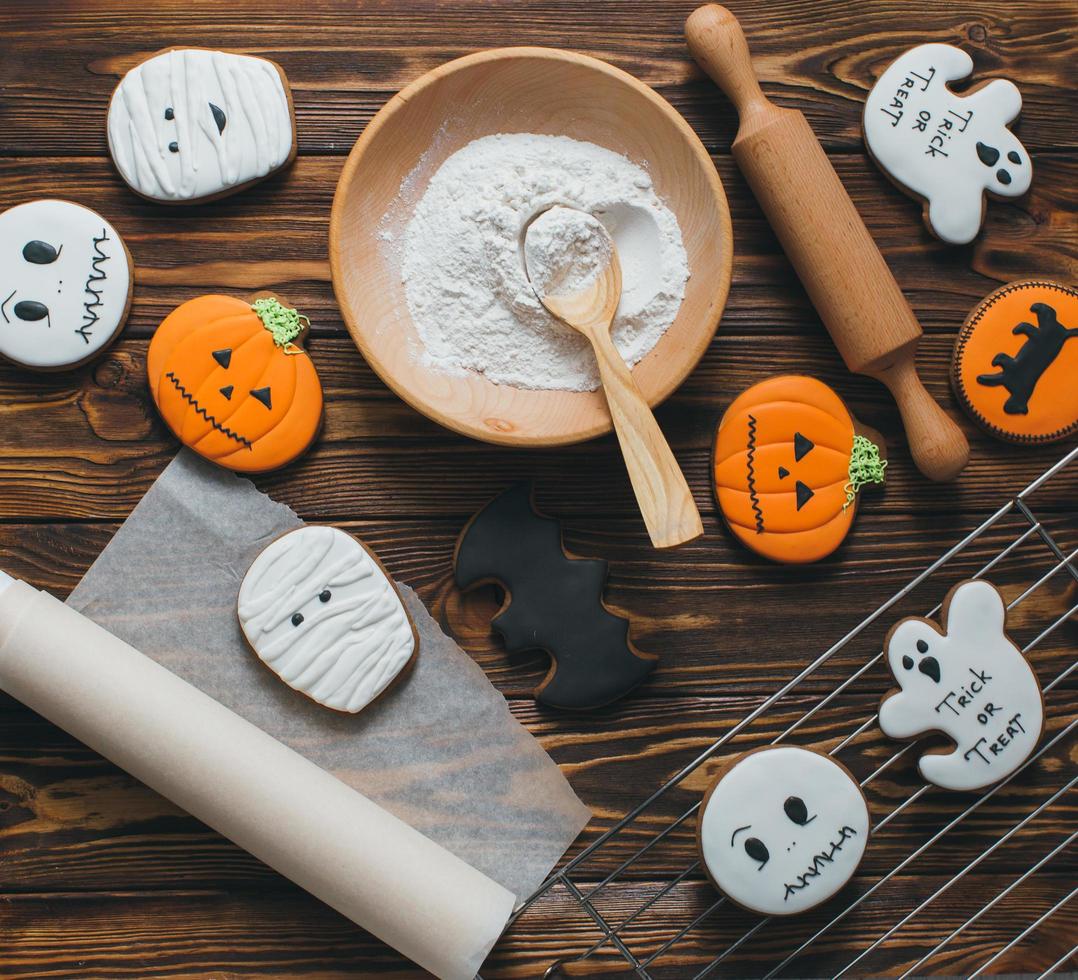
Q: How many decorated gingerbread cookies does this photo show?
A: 10